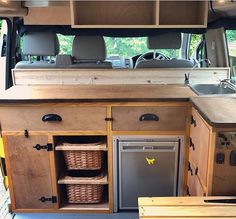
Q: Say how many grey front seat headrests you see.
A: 3